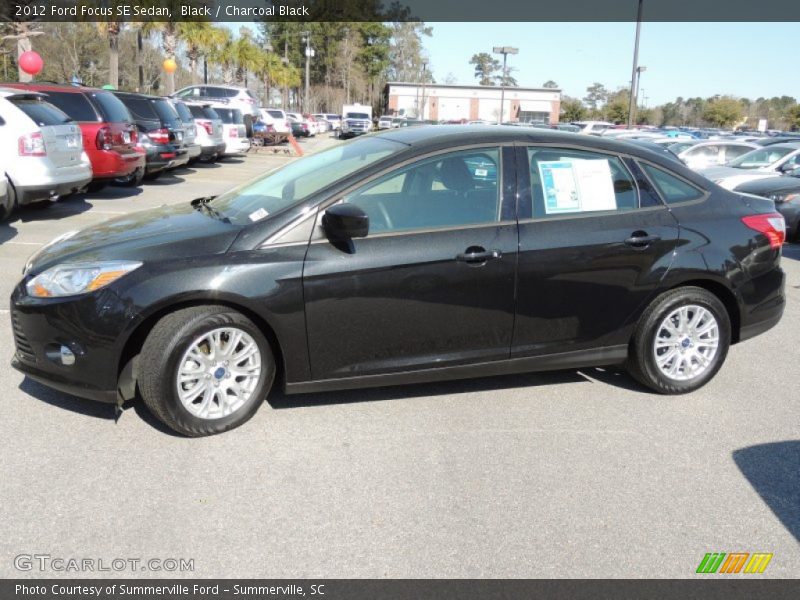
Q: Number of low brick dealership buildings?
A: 1